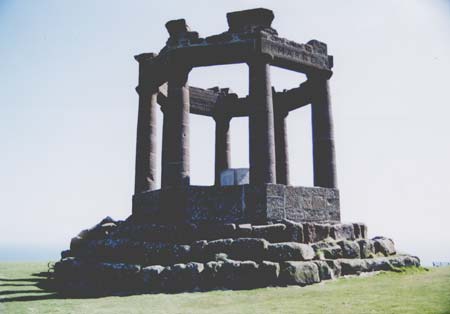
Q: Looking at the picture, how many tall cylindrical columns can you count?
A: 6